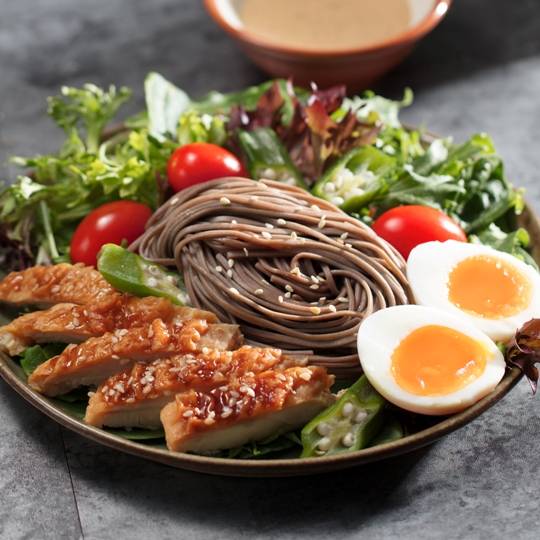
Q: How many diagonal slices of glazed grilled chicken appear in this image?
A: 5